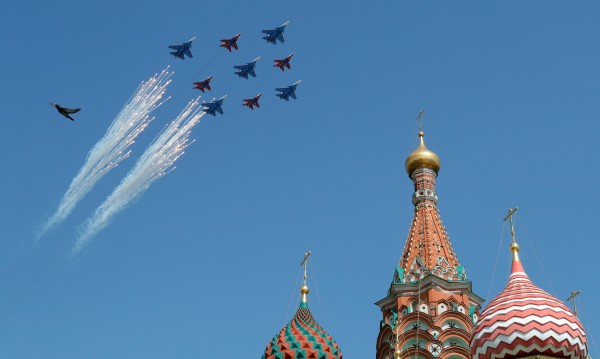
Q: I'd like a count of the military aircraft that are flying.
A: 9